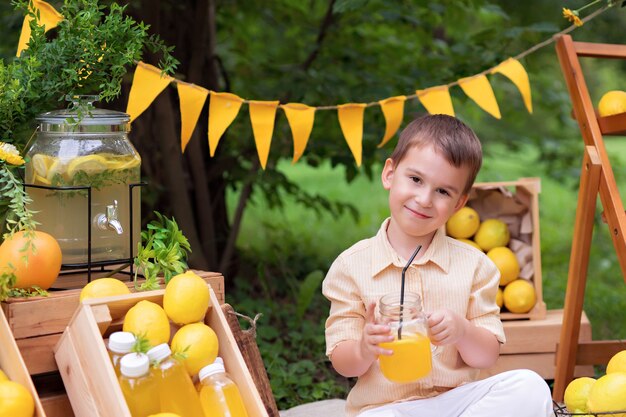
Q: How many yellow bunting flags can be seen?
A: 11